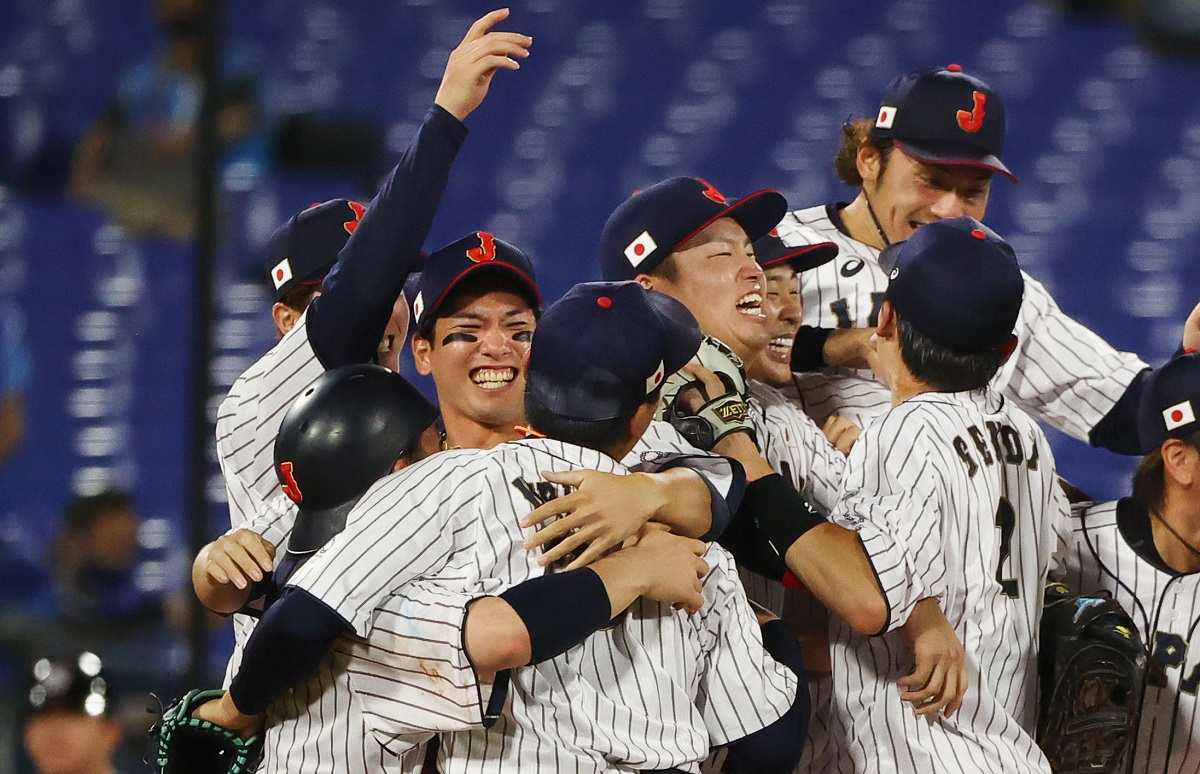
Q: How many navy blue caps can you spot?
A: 8